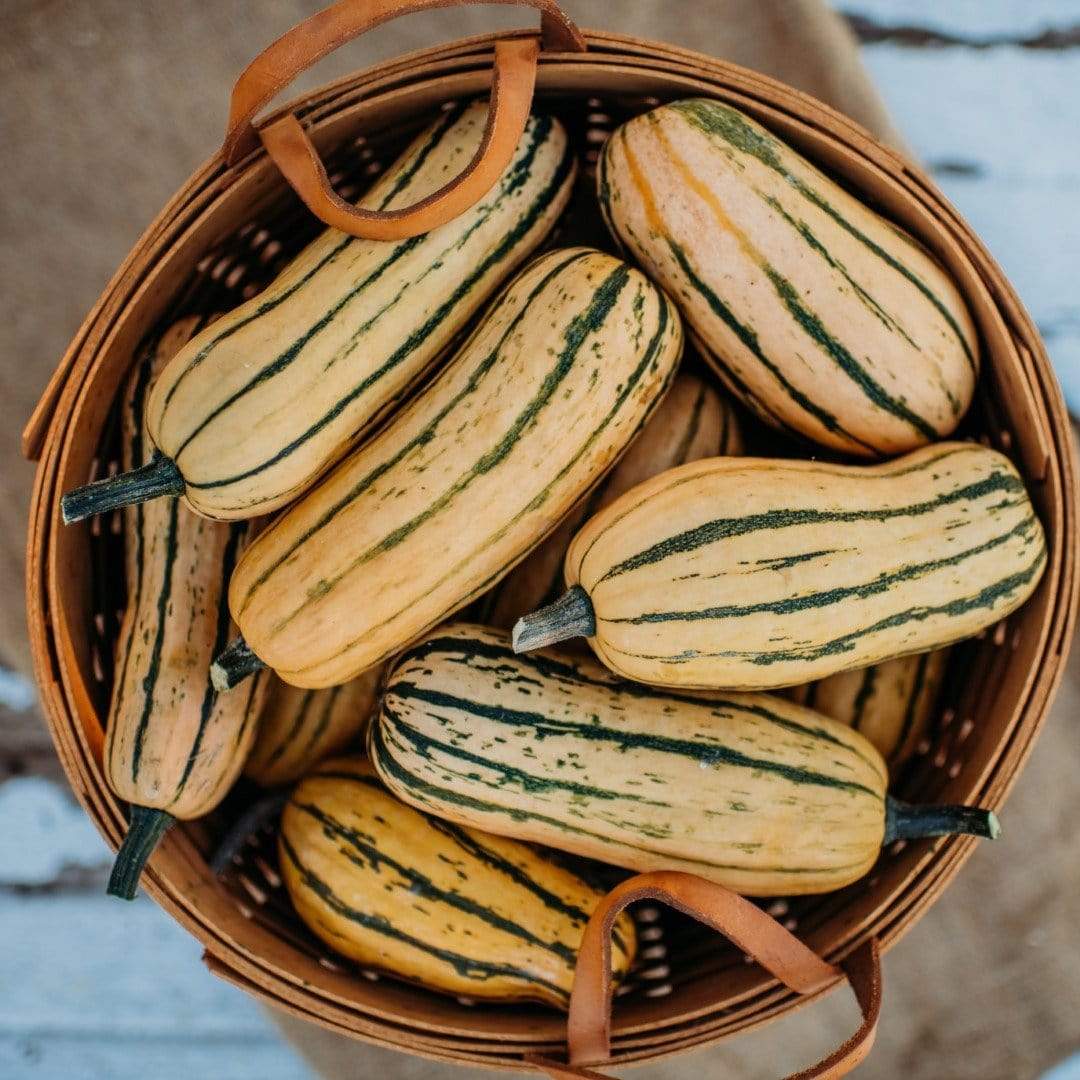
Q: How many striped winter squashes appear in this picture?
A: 10